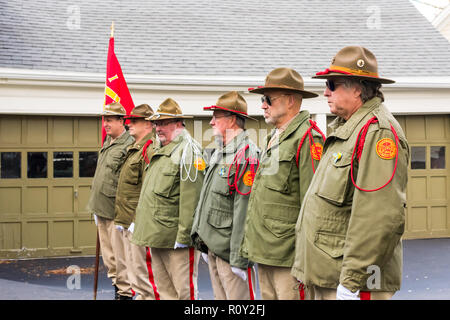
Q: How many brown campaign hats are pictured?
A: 6